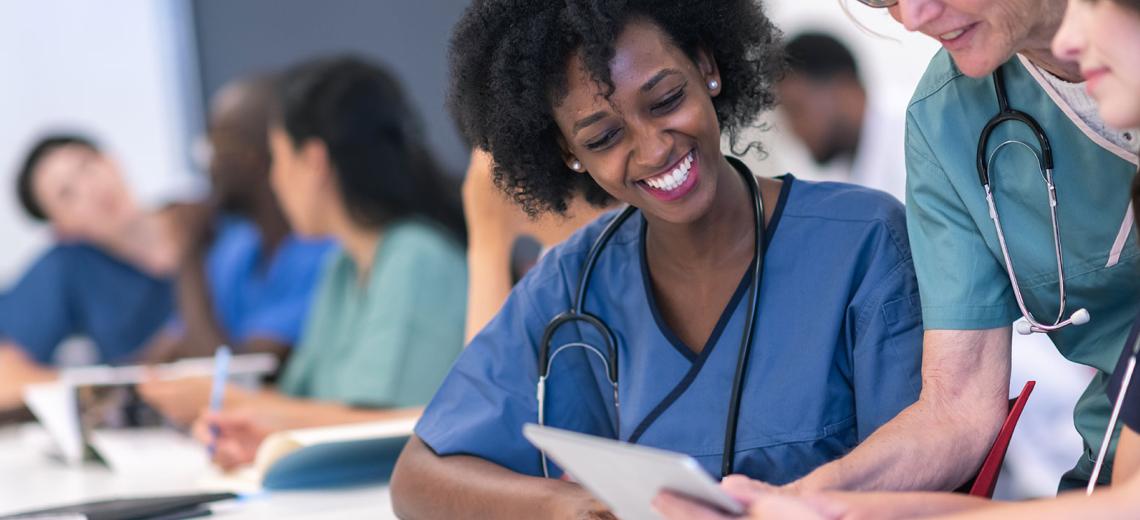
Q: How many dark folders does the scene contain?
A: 1